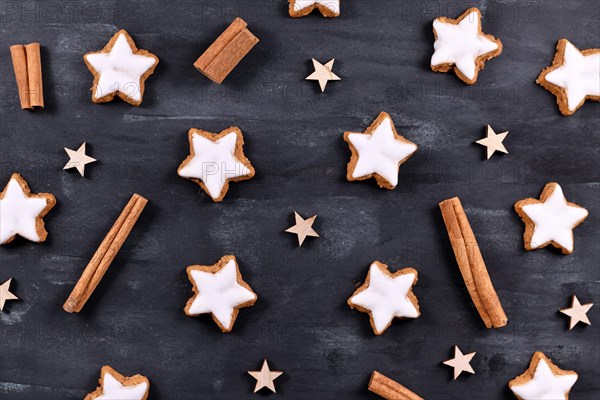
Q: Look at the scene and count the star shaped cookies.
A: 12